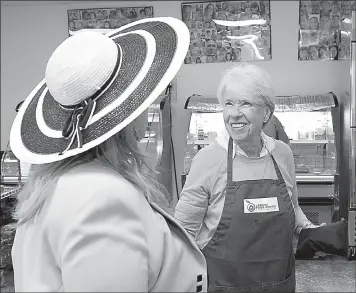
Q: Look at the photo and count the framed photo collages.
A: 3